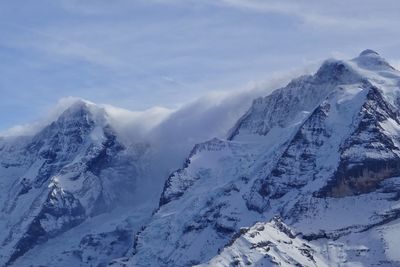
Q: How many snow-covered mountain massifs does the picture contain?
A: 2